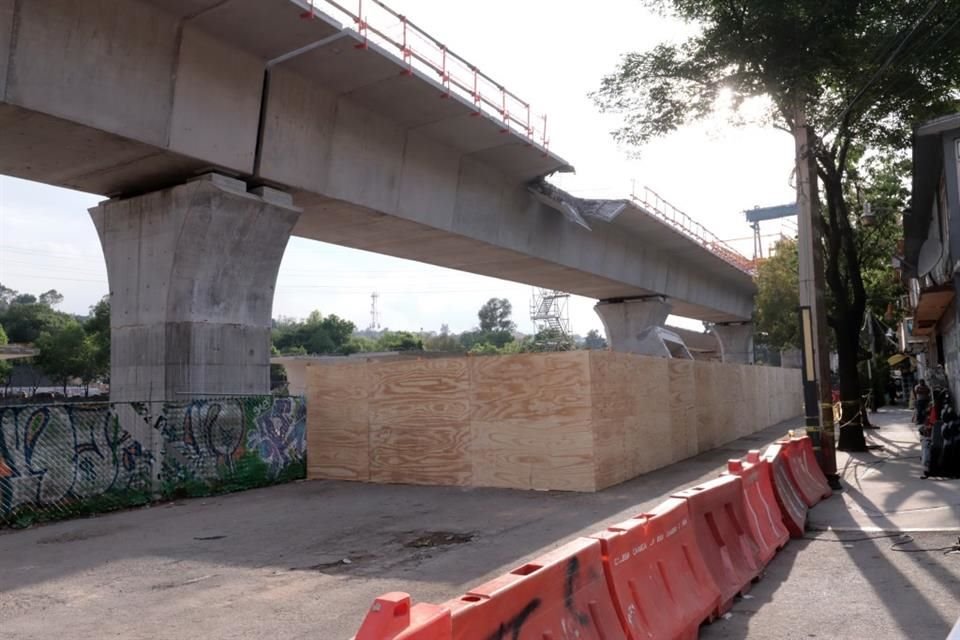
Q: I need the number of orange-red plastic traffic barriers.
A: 7